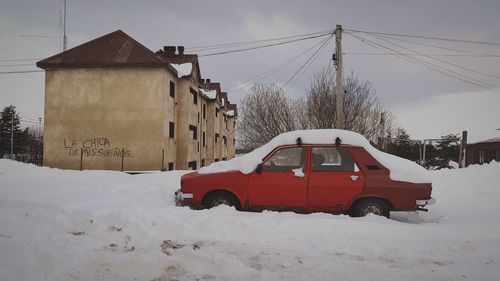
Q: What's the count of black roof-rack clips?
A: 2